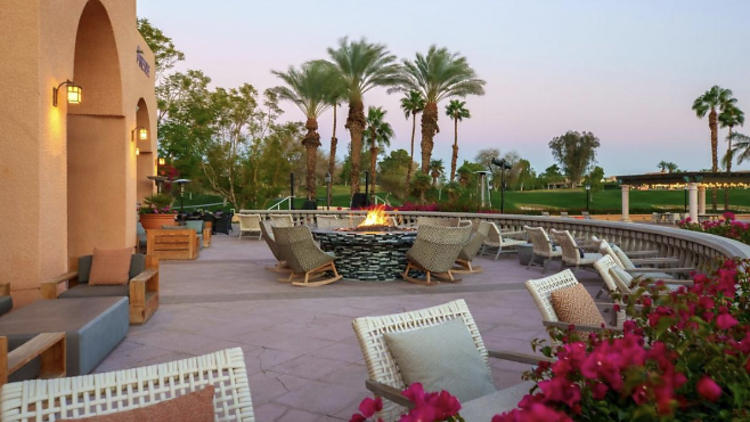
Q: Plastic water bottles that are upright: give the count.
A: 0